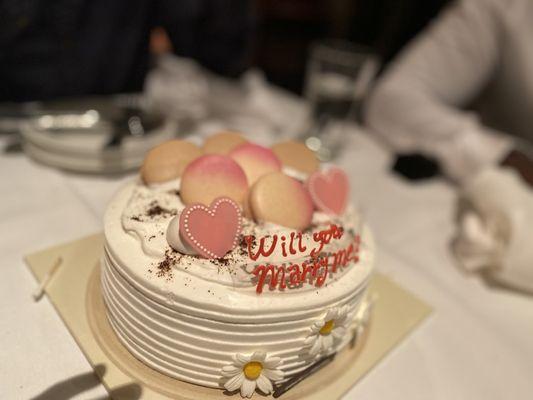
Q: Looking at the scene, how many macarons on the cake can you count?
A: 6